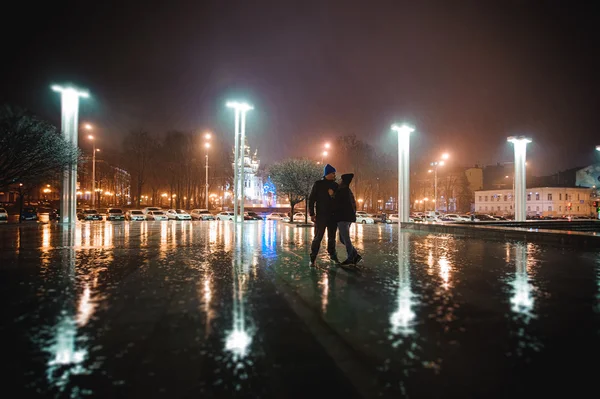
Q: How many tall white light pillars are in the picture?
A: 4